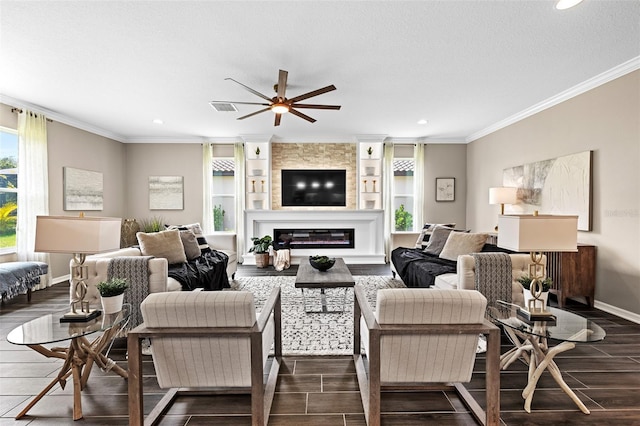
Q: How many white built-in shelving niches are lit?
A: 2